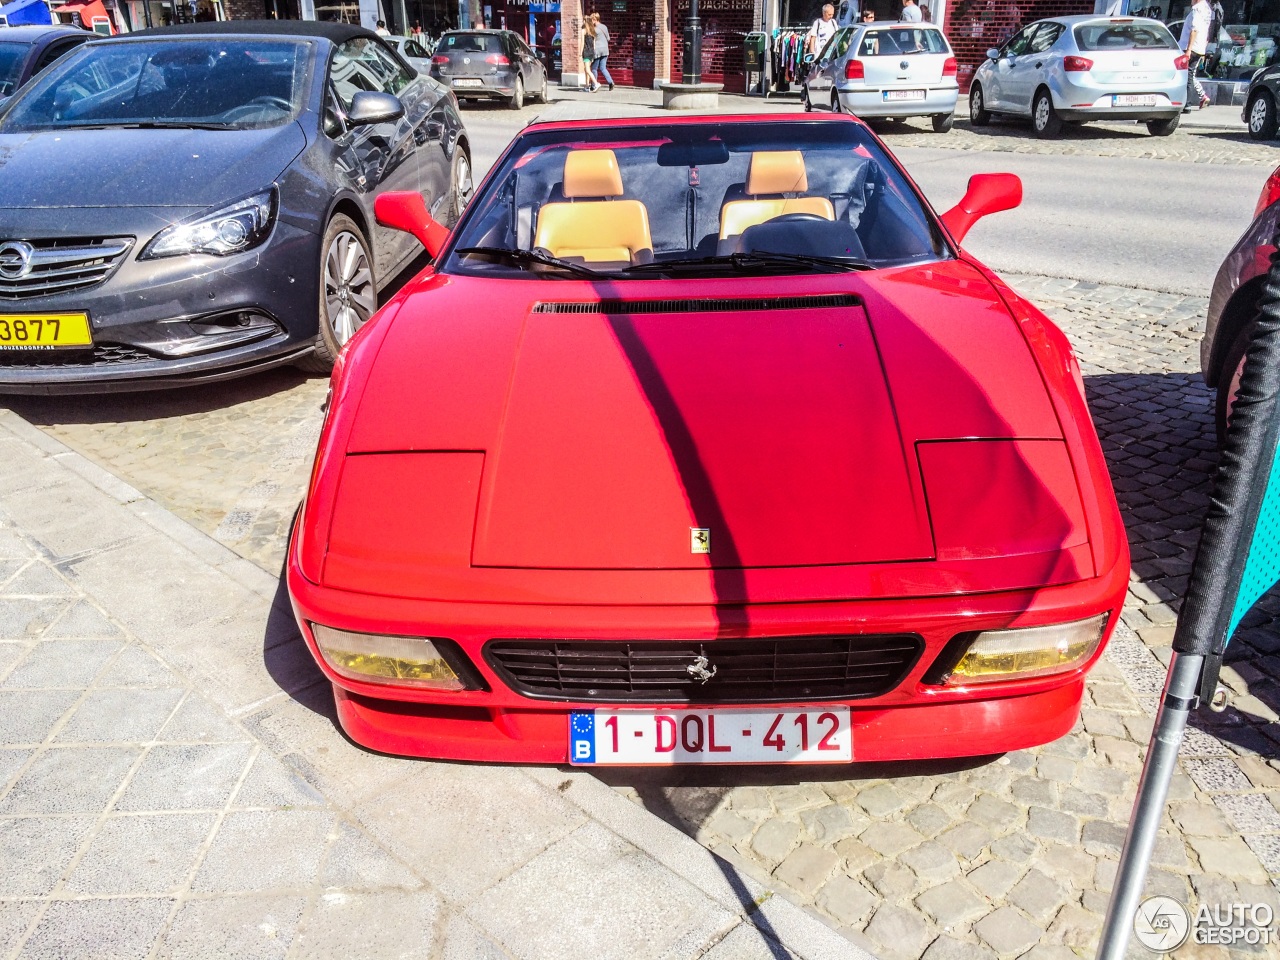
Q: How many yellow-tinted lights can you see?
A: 2